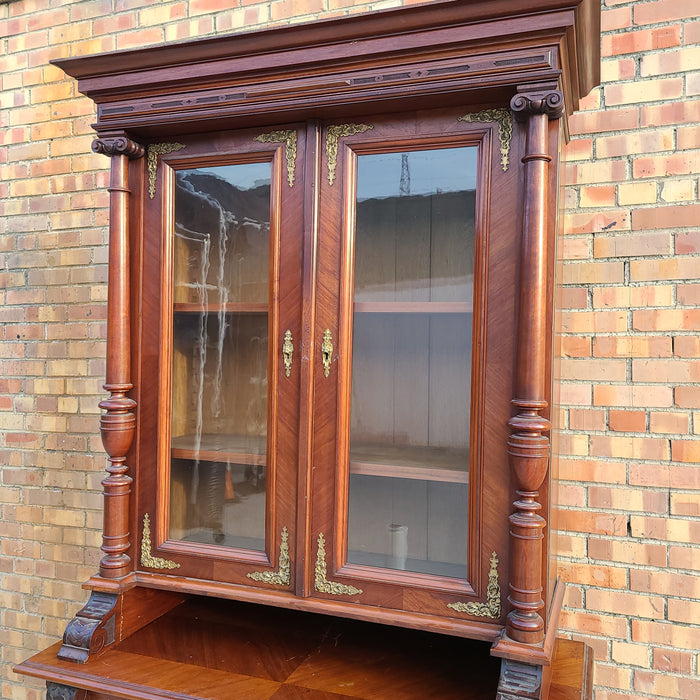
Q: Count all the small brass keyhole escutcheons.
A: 2